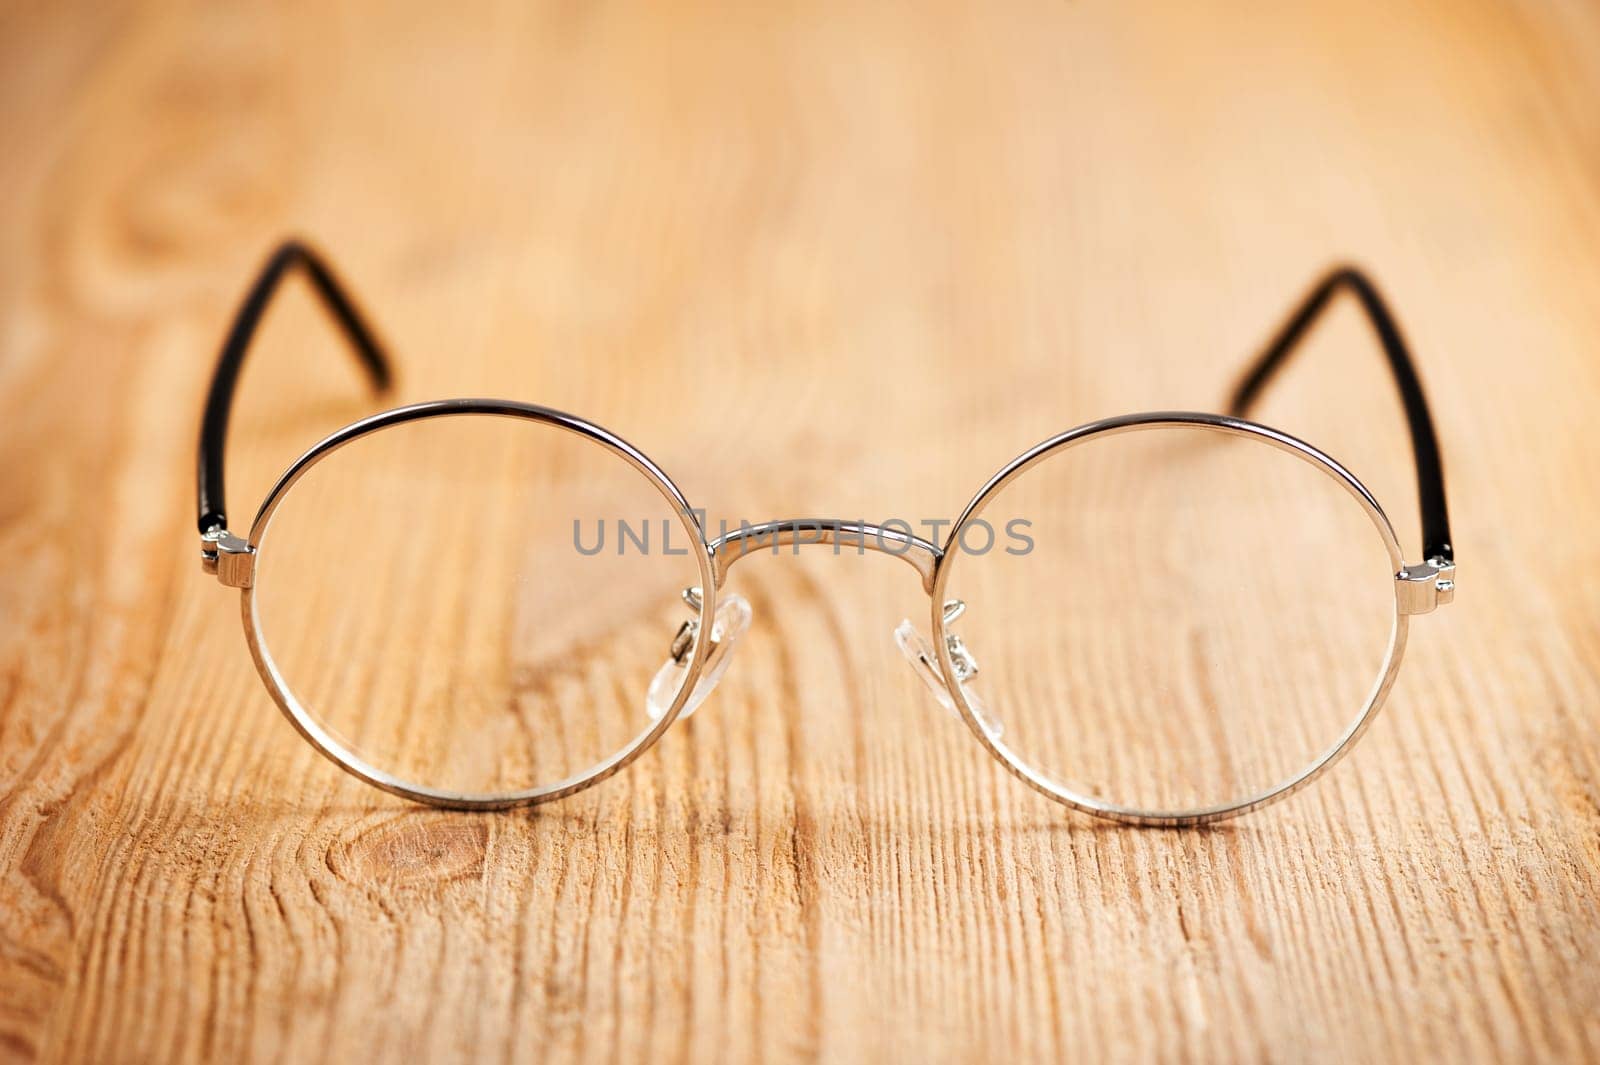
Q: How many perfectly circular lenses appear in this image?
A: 2